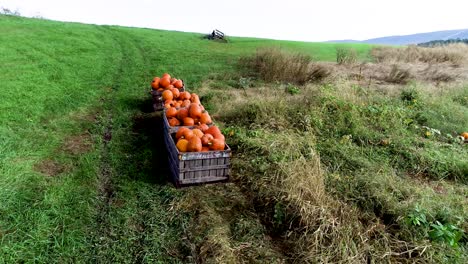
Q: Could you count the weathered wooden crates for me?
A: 4